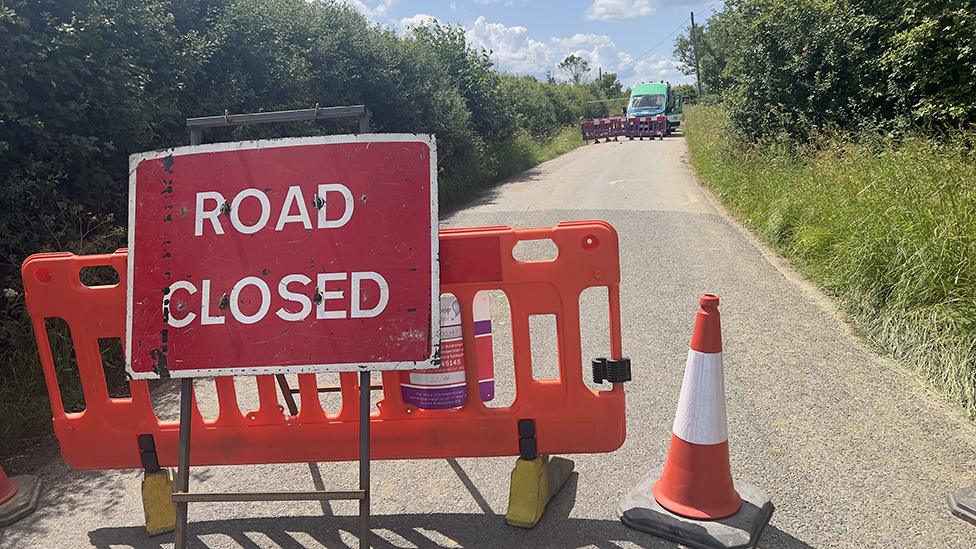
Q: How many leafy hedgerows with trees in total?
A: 2